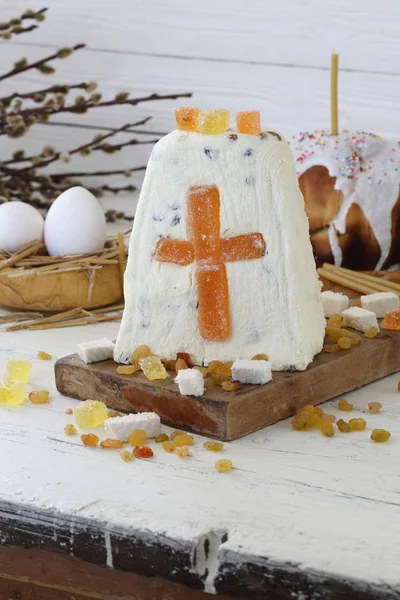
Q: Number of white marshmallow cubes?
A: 7